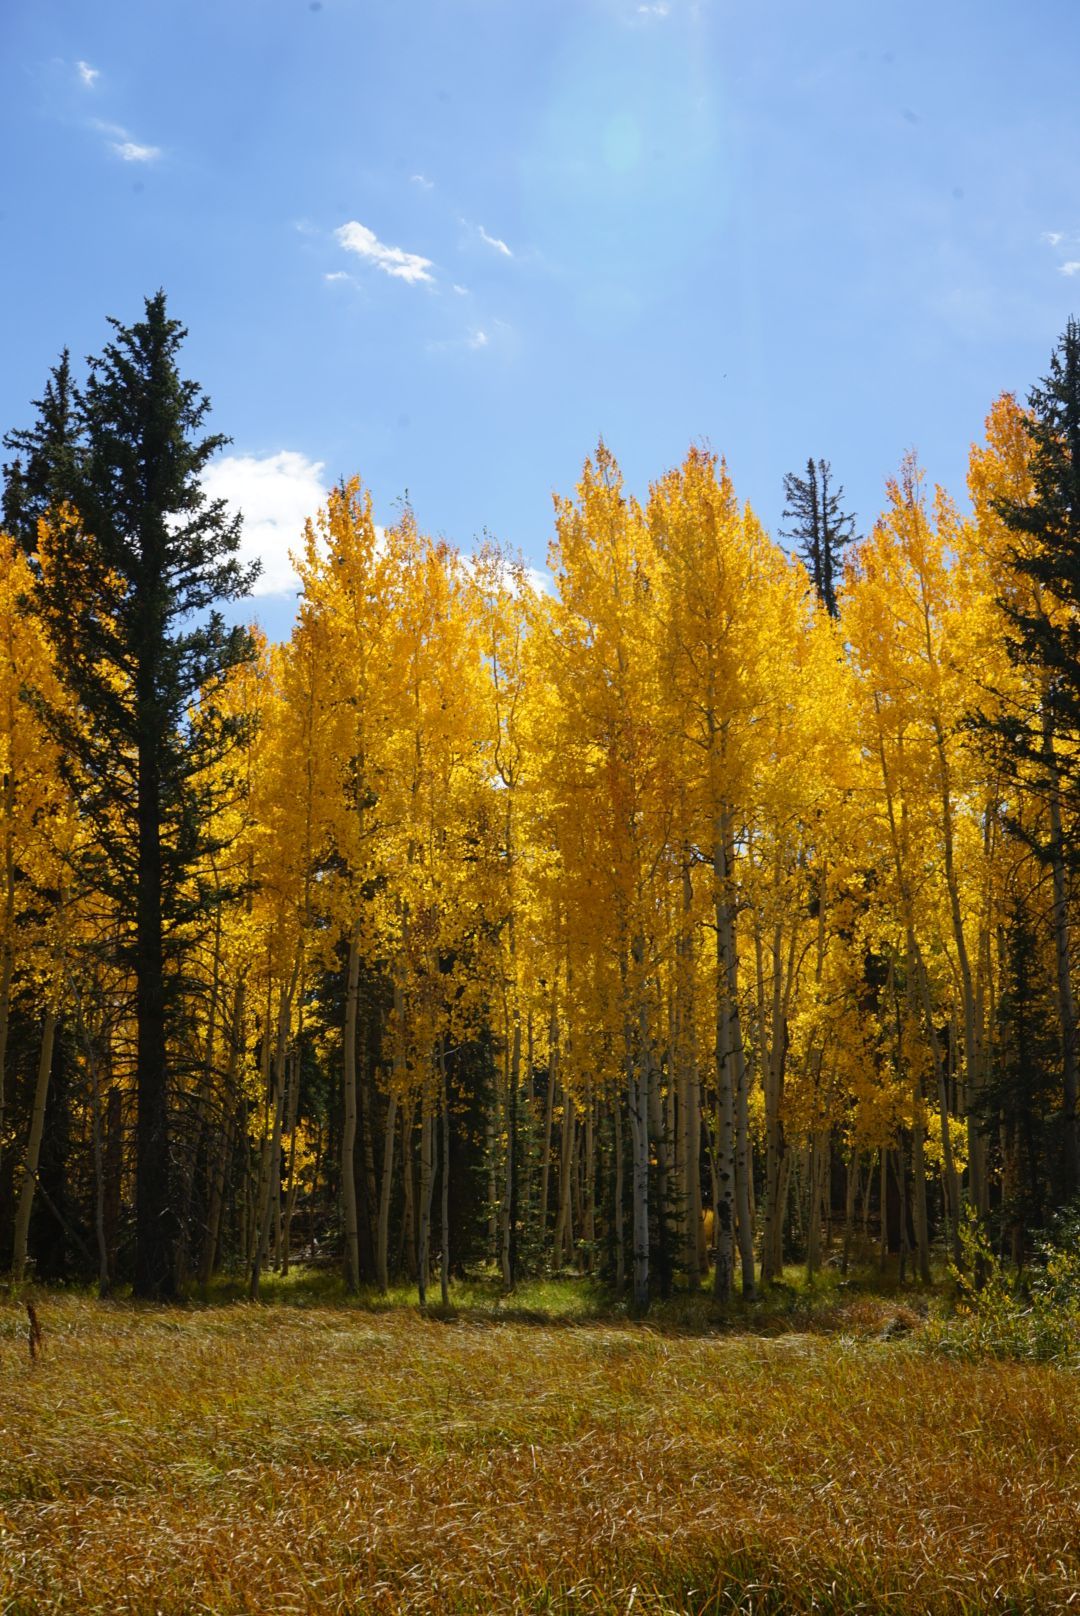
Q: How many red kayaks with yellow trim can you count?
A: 0